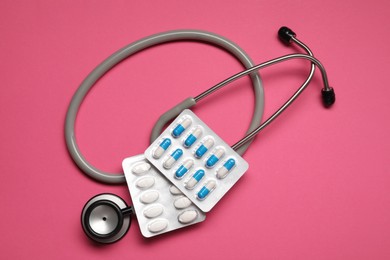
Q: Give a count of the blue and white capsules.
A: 10